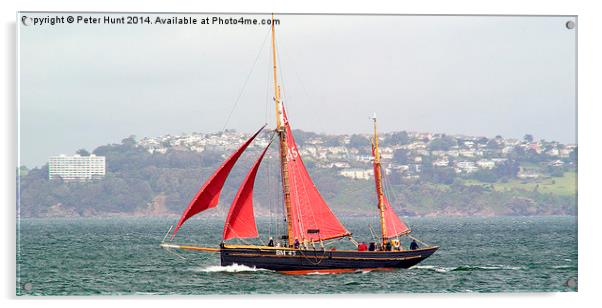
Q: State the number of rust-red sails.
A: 4